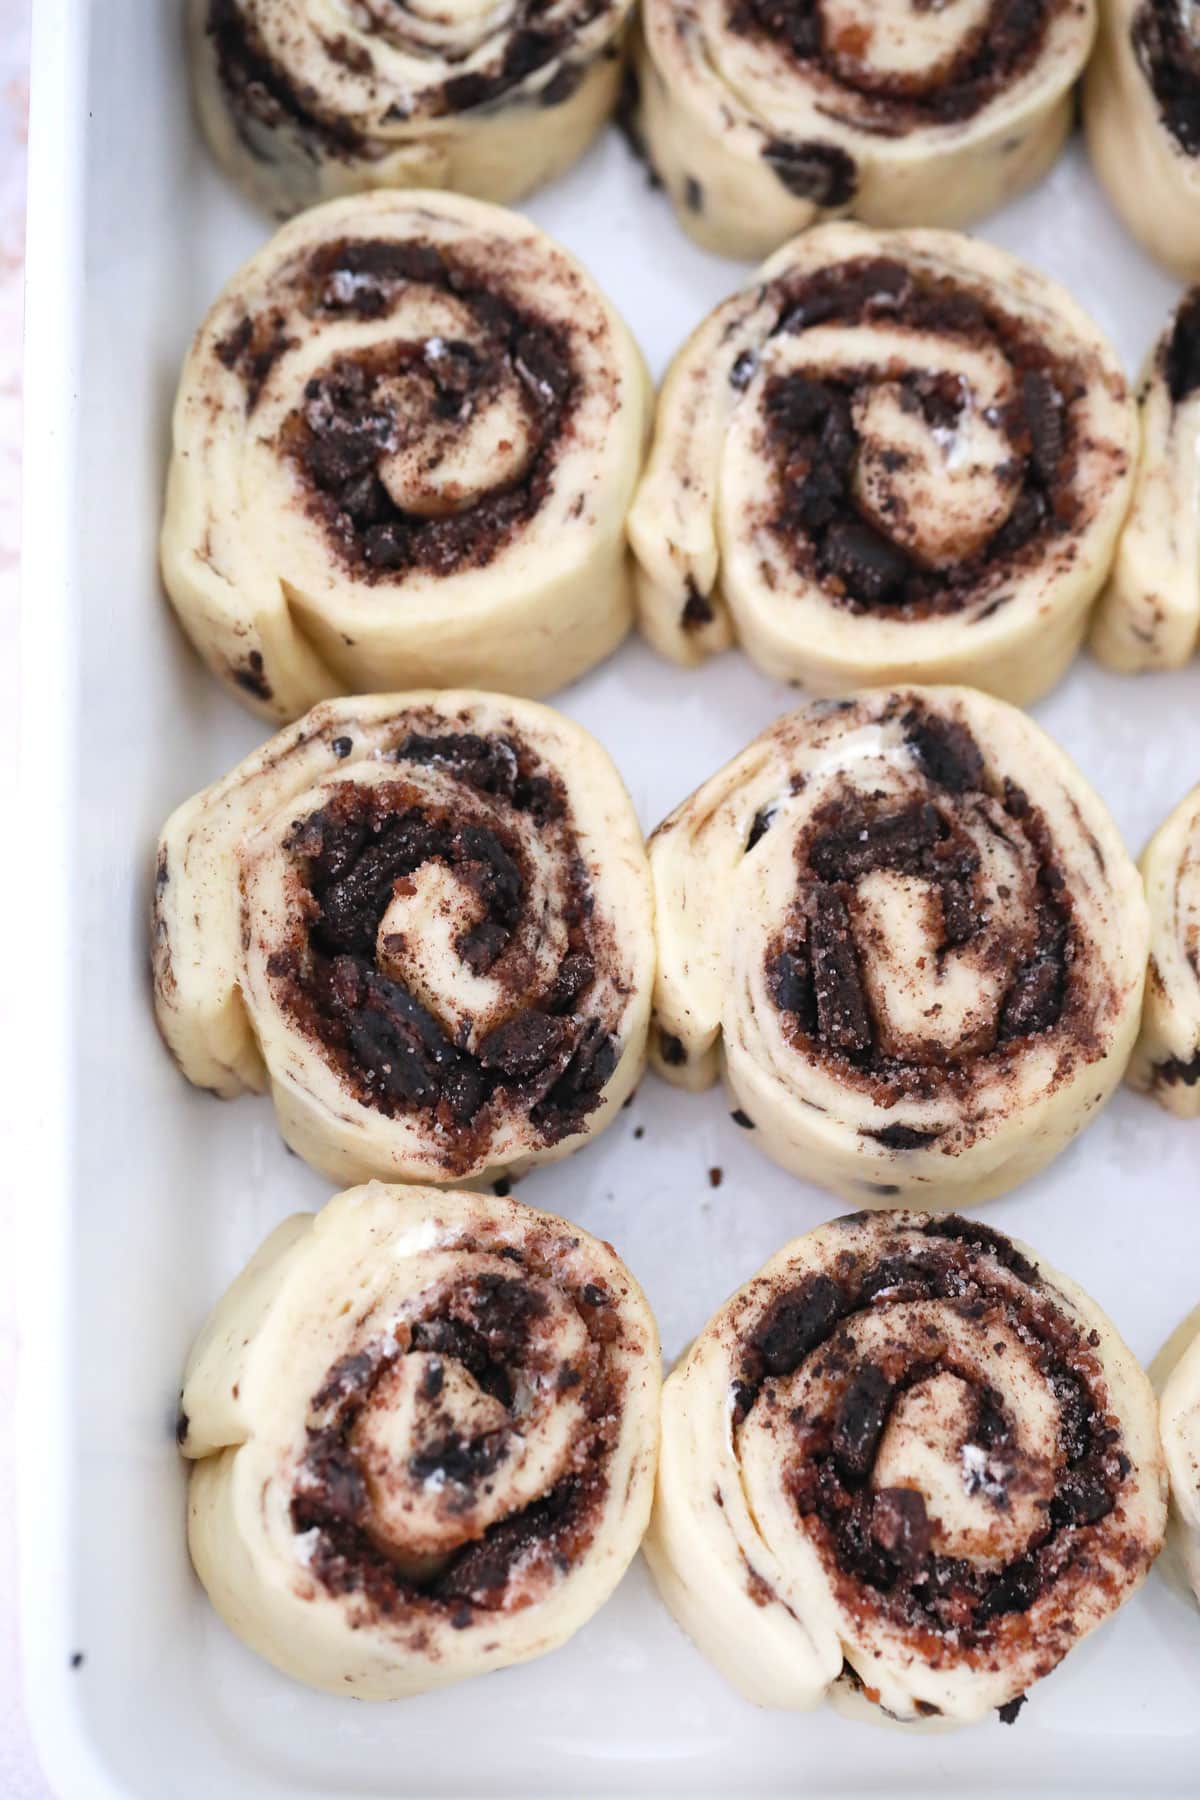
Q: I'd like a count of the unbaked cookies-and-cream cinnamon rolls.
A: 12